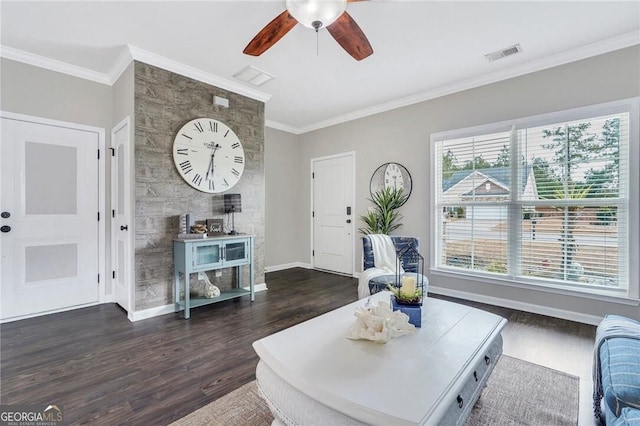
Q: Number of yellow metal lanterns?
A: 0